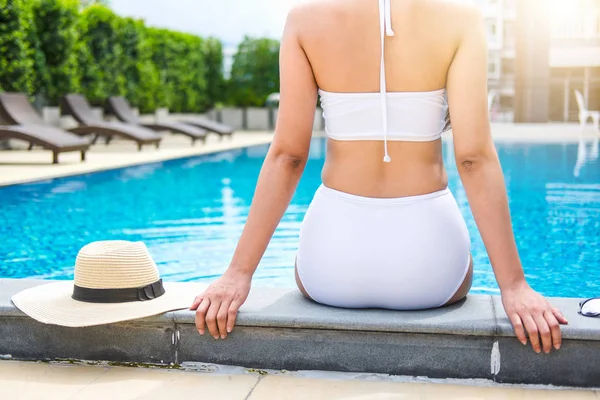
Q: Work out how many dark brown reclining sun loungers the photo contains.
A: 4